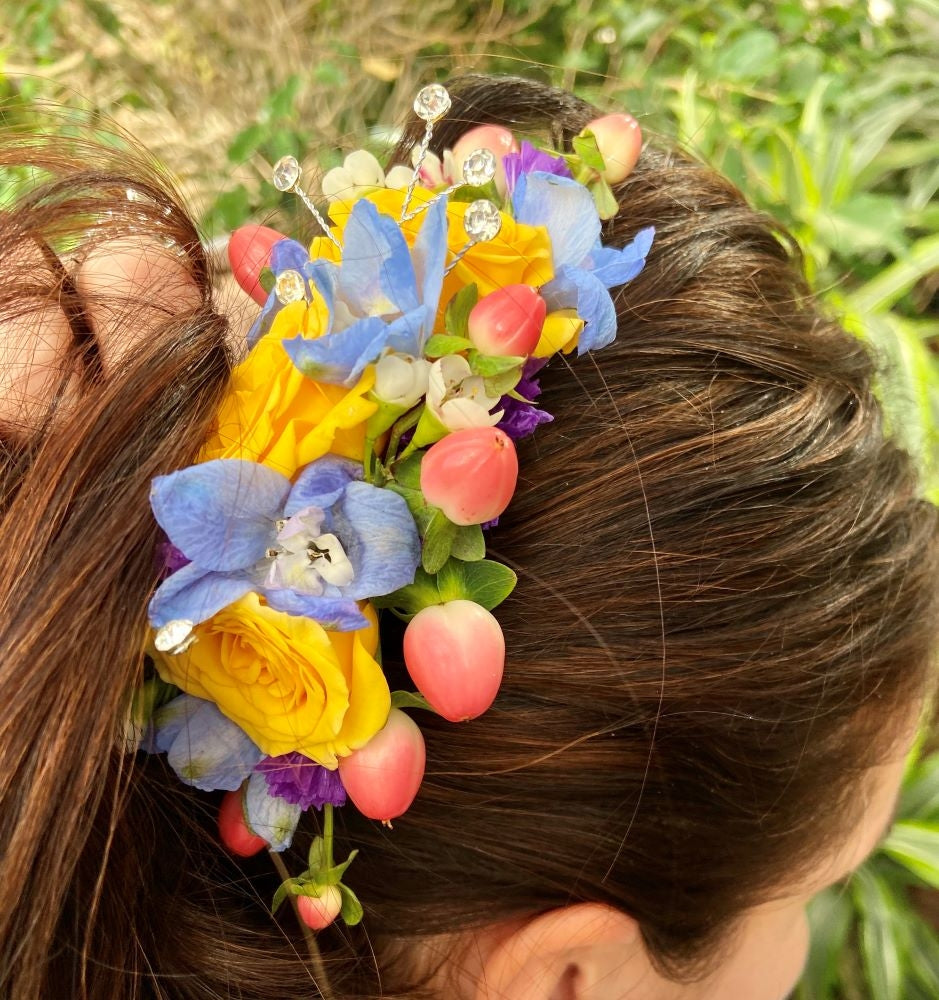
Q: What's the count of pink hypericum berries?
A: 9